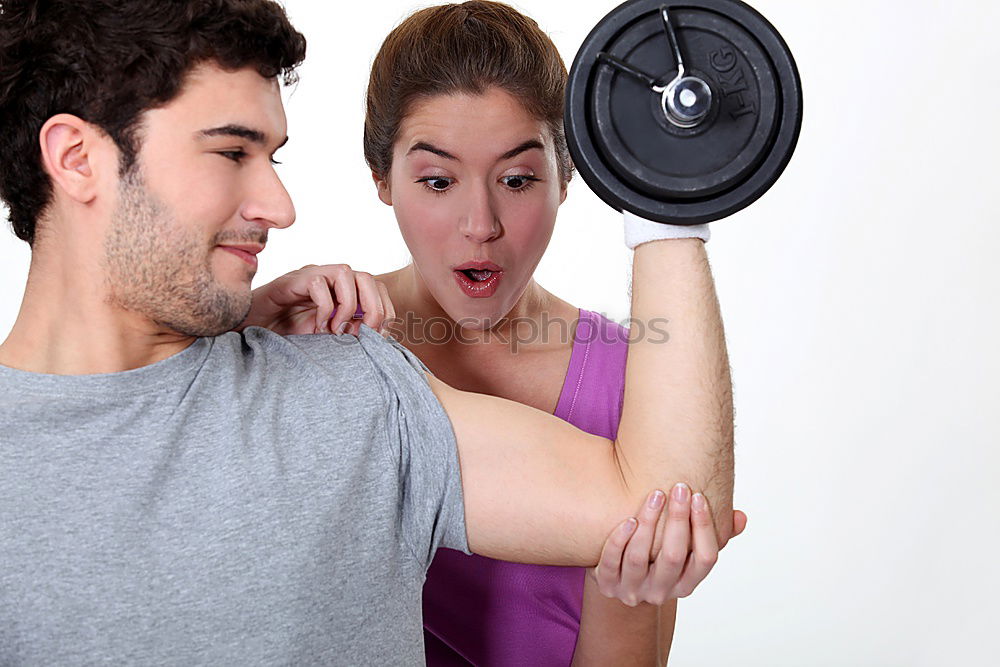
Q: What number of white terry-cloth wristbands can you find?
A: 1